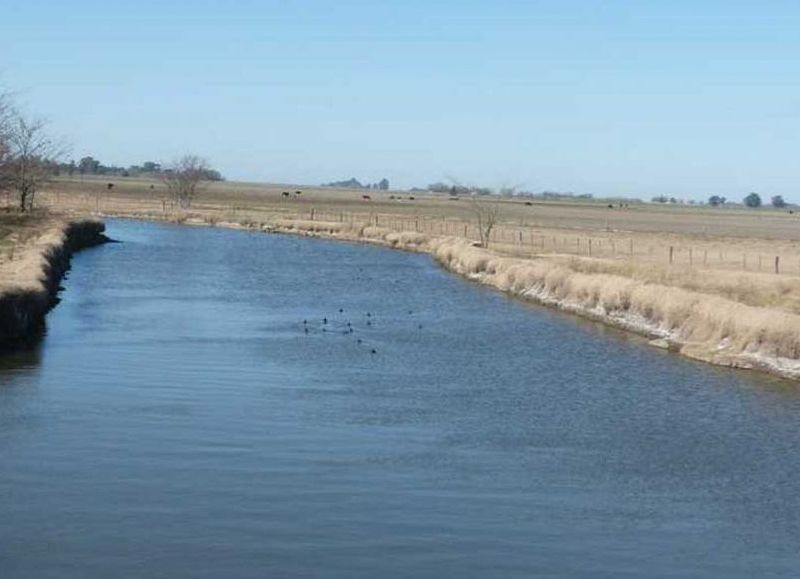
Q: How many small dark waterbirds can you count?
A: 14